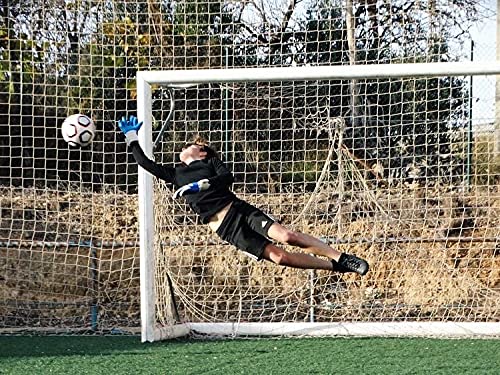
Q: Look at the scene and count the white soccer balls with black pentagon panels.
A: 1